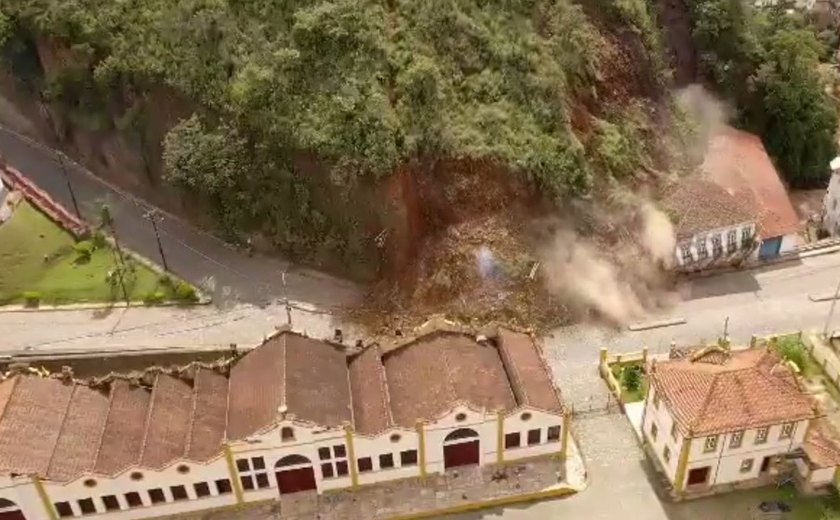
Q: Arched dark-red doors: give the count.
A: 3